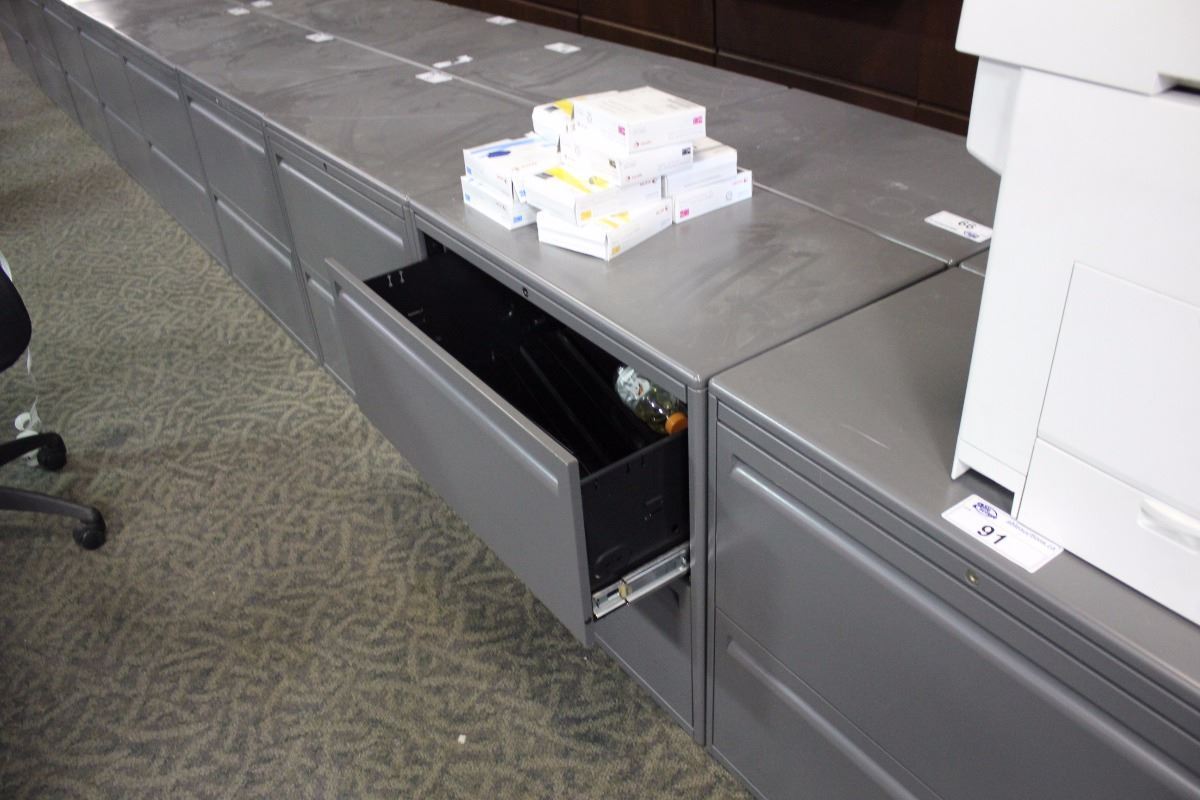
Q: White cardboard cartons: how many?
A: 9